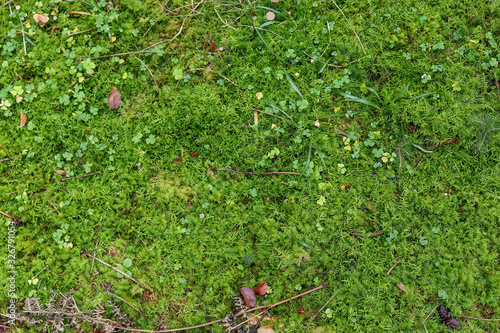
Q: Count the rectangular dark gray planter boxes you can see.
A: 0